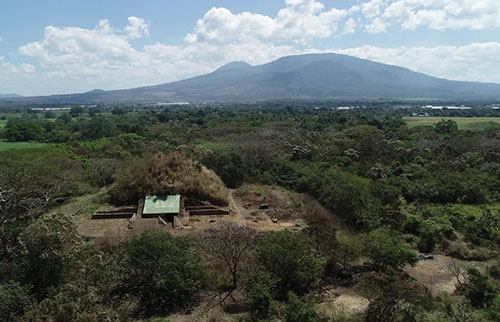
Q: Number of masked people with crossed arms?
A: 0